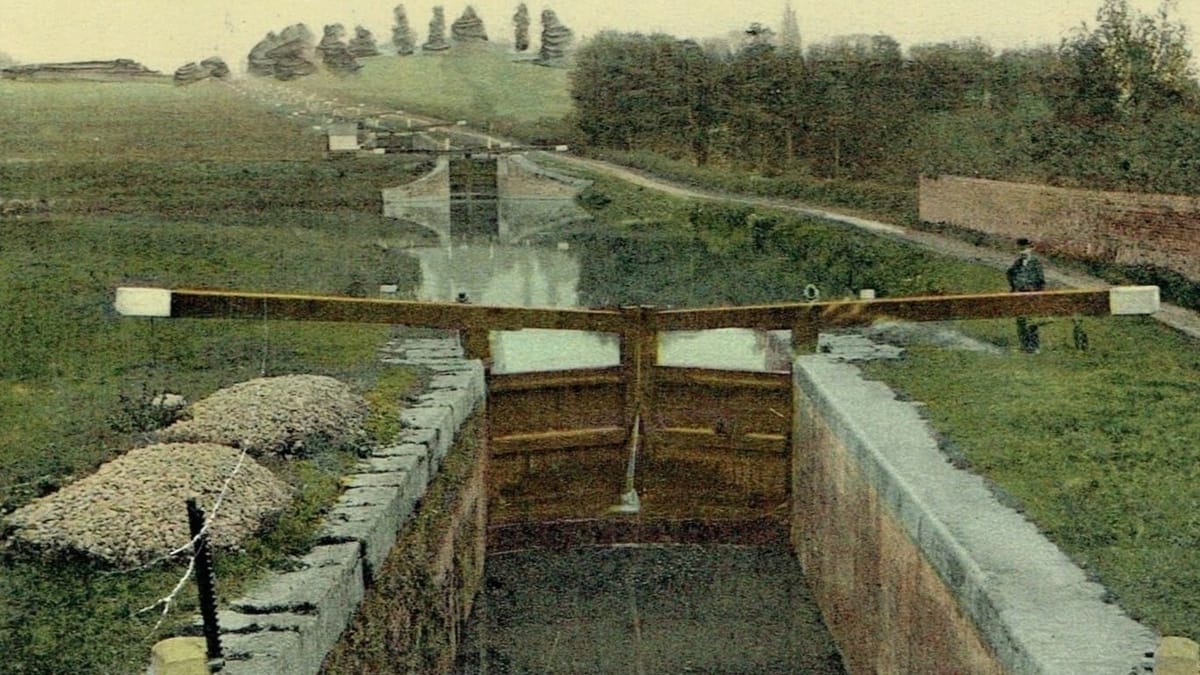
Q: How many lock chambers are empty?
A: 1